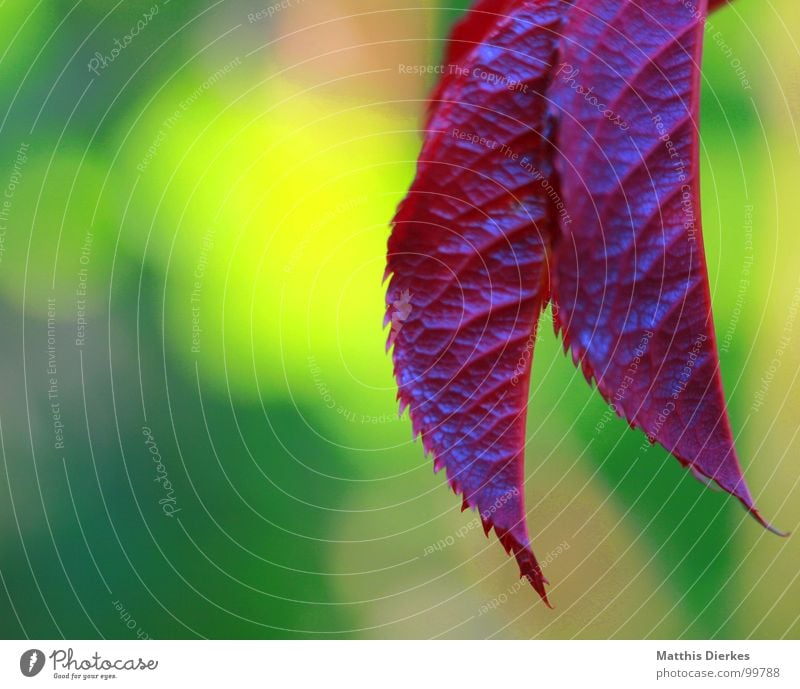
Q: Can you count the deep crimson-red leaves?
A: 2